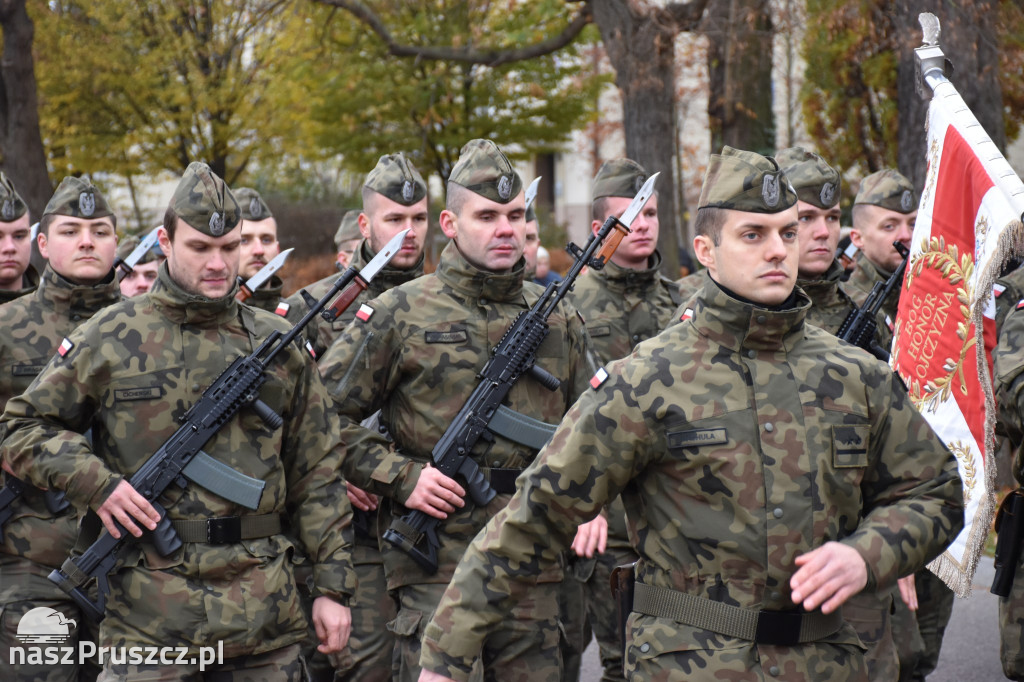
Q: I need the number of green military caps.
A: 13